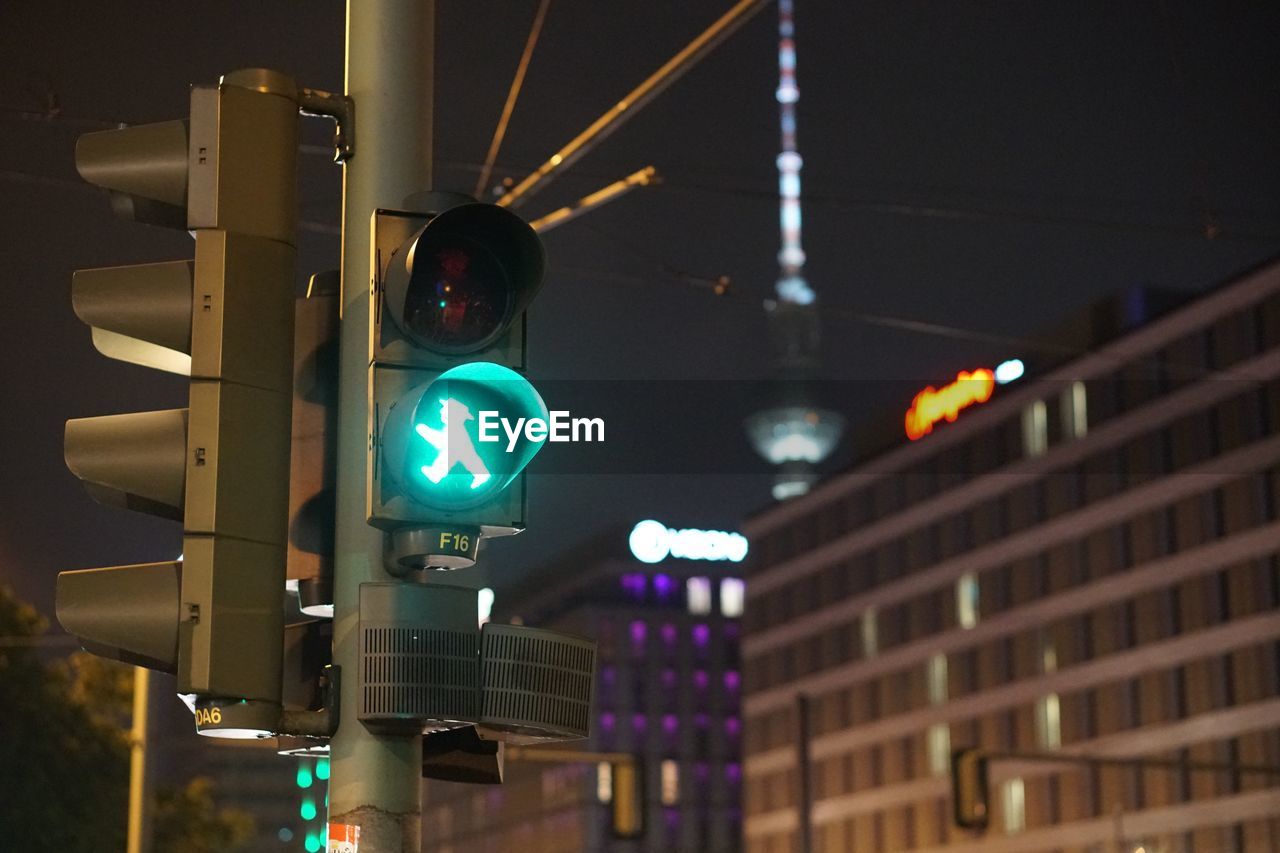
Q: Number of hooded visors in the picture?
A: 6